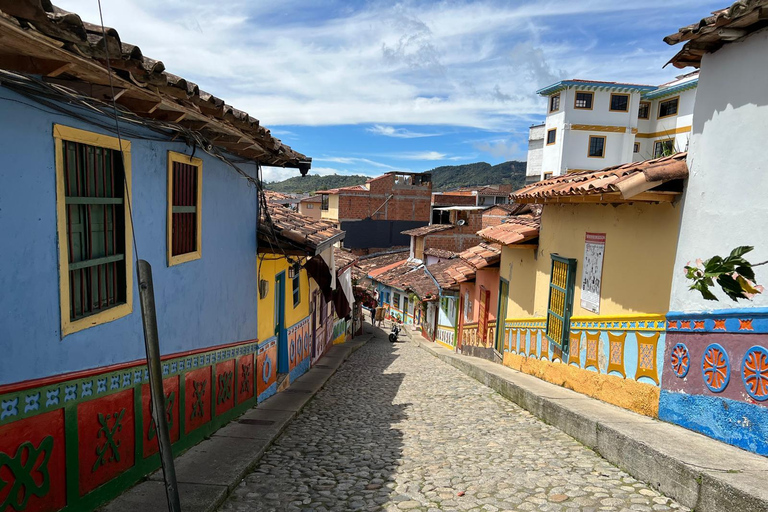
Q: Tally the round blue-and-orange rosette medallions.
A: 3